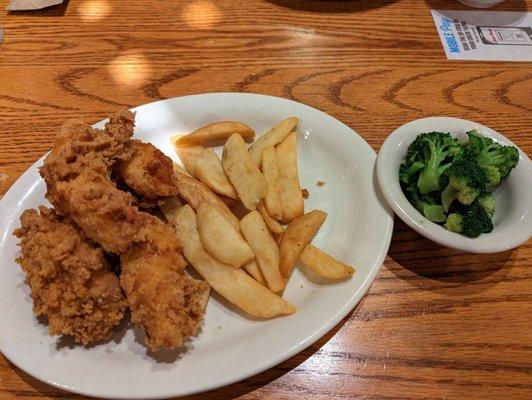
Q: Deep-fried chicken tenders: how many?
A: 4